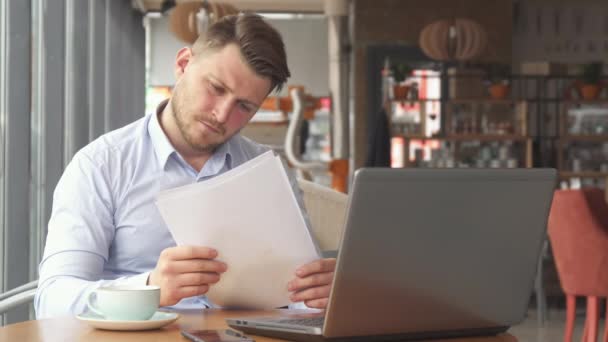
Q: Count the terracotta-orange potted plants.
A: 3